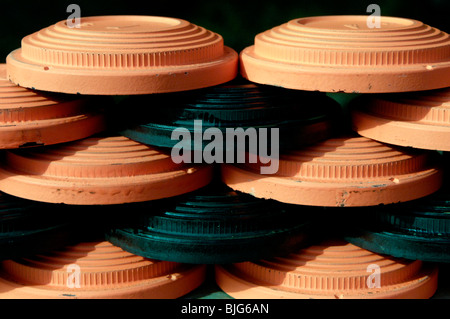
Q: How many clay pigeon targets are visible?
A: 12